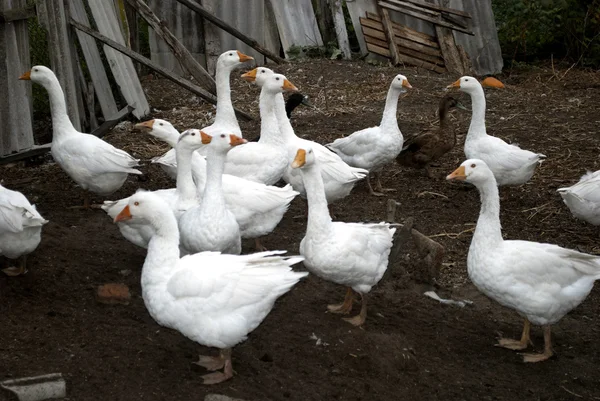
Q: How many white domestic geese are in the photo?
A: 14